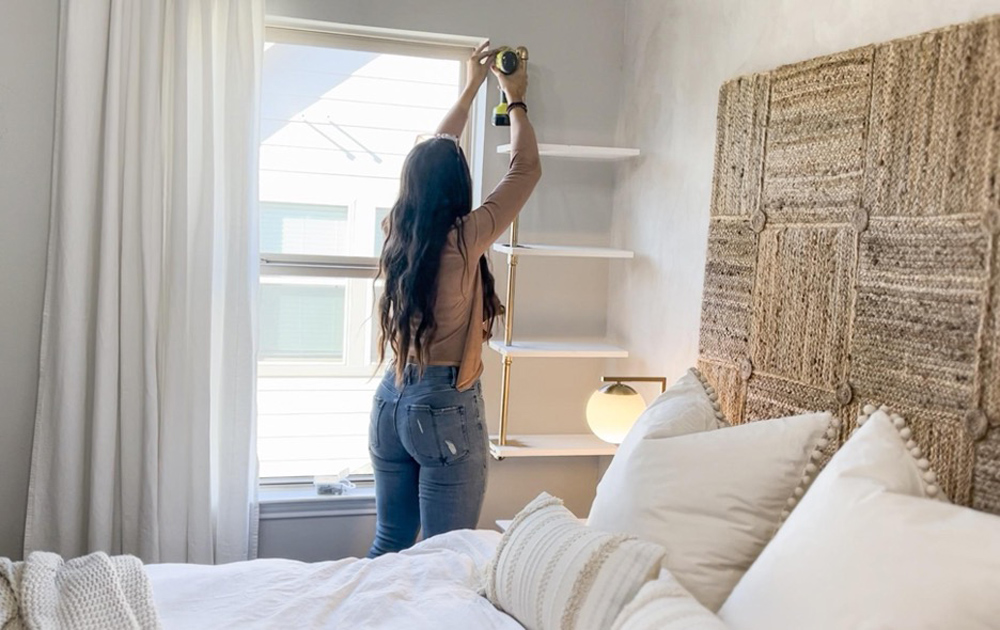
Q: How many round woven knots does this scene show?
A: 6